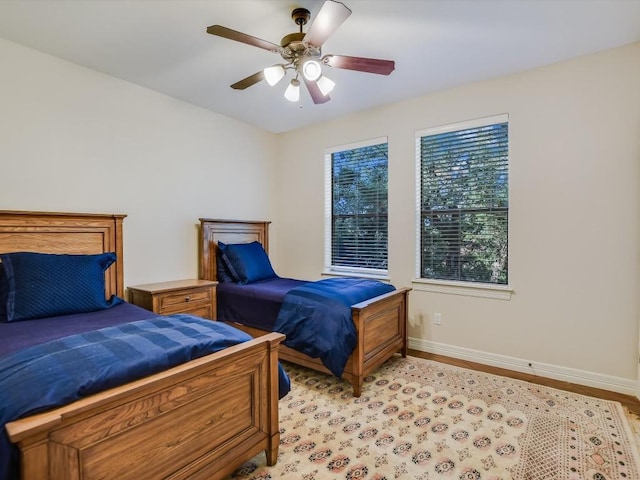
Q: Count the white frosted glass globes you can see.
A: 4